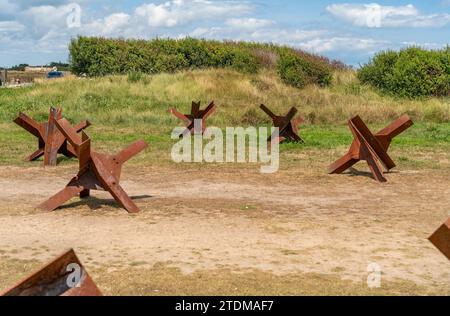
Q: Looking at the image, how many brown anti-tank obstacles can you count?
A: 7